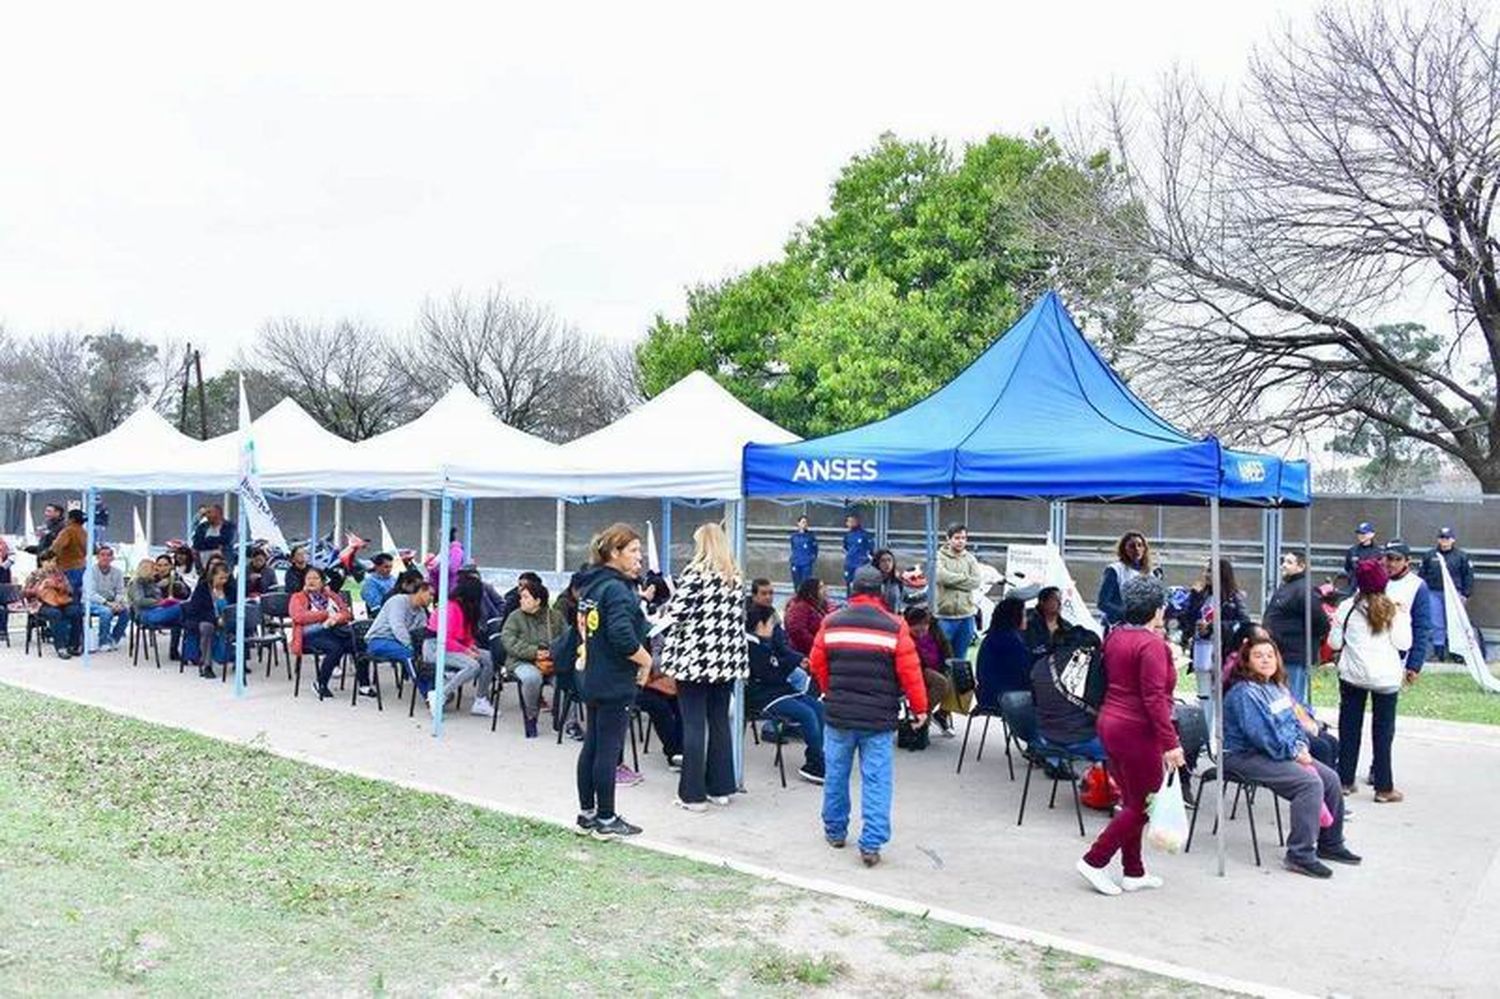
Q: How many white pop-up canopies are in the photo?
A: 4